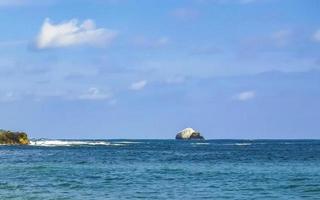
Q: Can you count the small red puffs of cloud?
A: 0